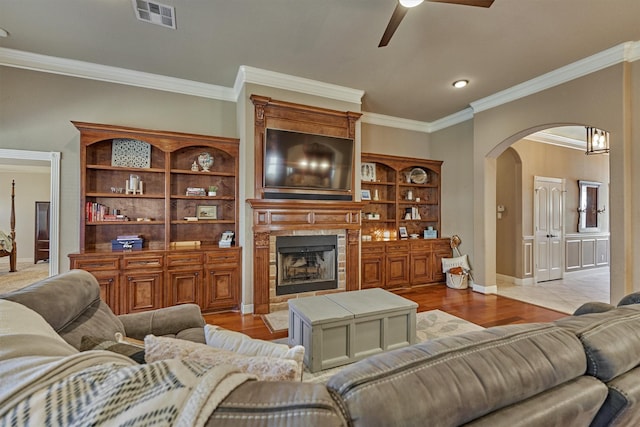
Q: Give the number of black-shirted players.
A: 0